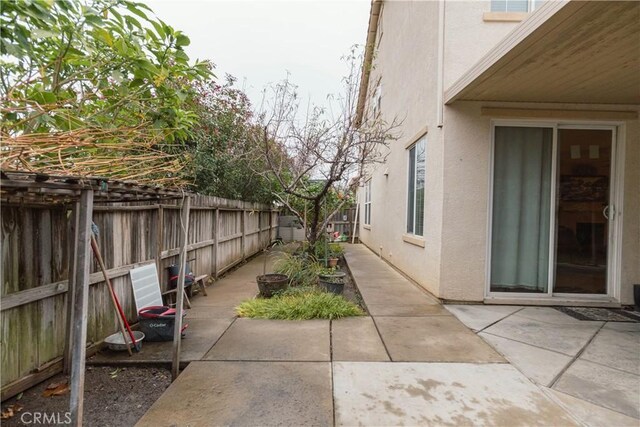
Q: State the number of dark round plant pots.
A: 2